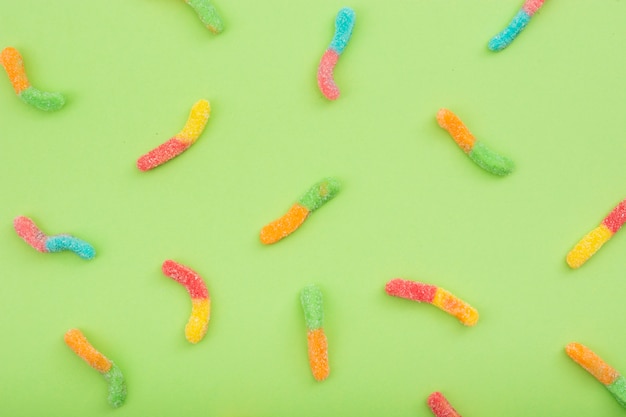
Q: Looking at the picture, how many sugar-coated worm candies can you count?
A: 15